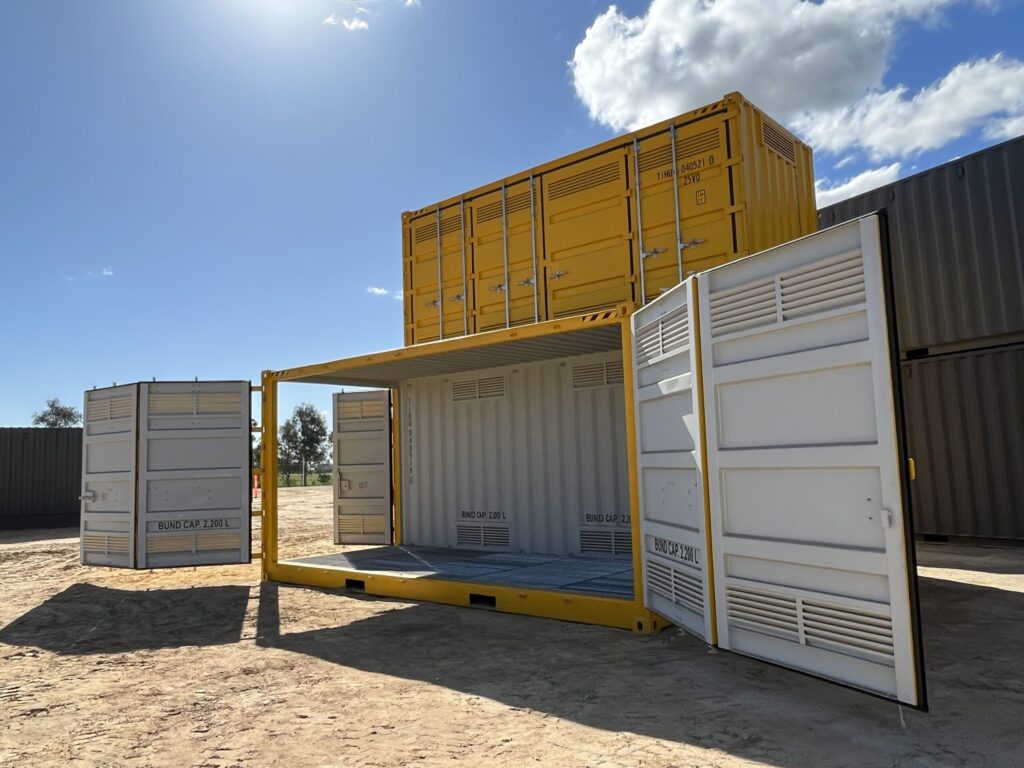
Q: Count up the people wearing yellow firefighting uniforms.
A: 0